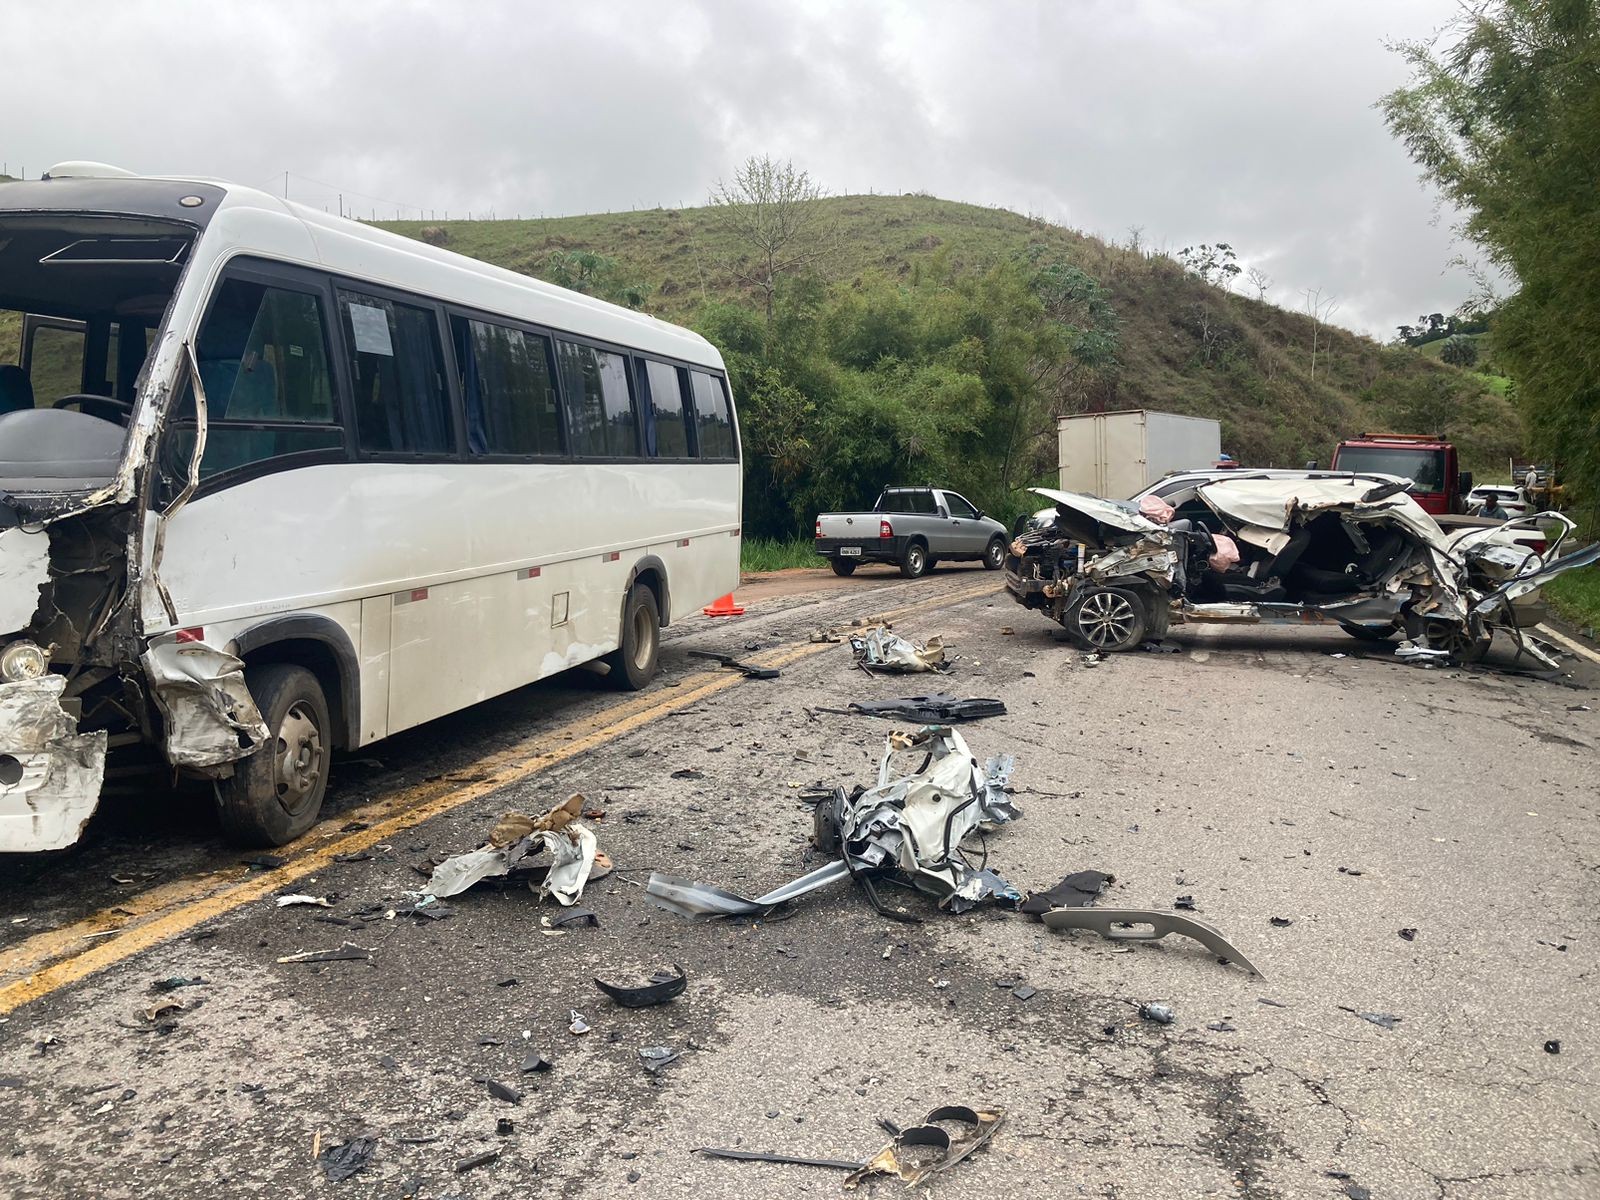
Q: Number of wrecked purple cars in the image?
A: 0